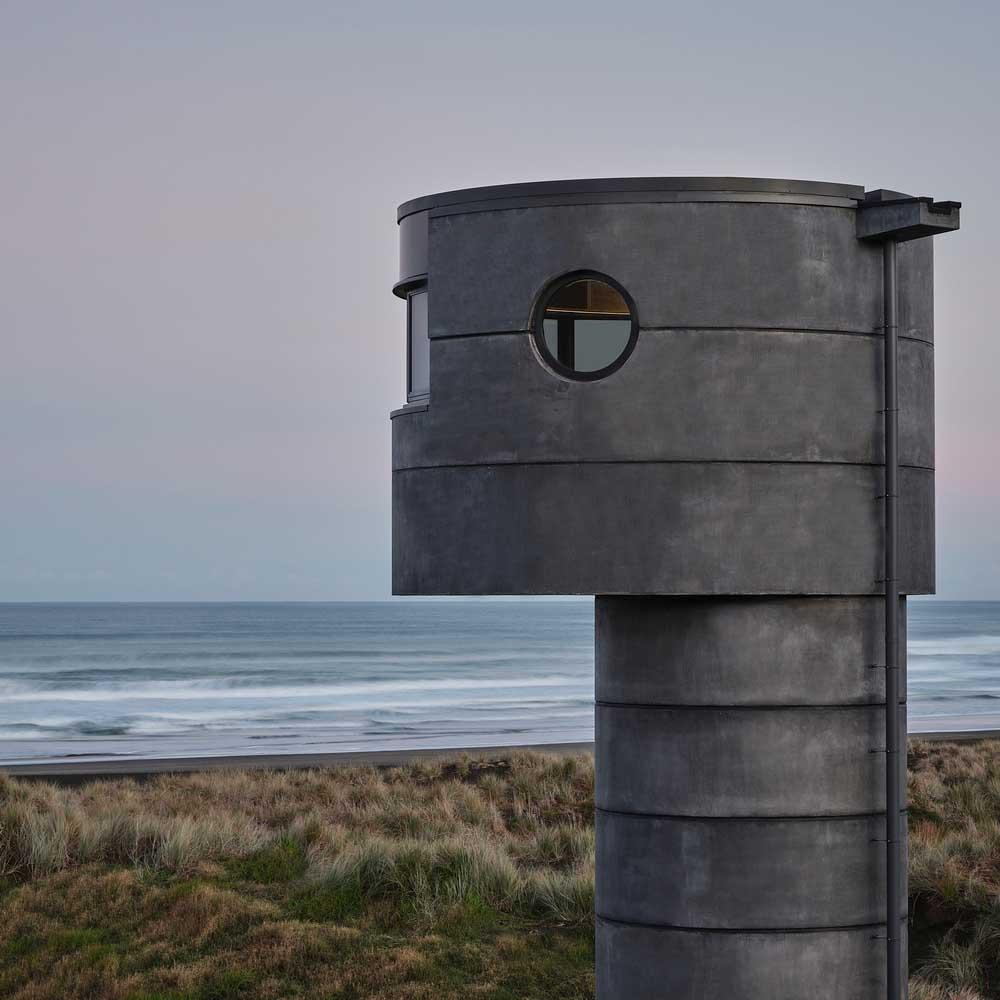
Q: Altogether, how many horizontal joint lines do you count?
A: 5